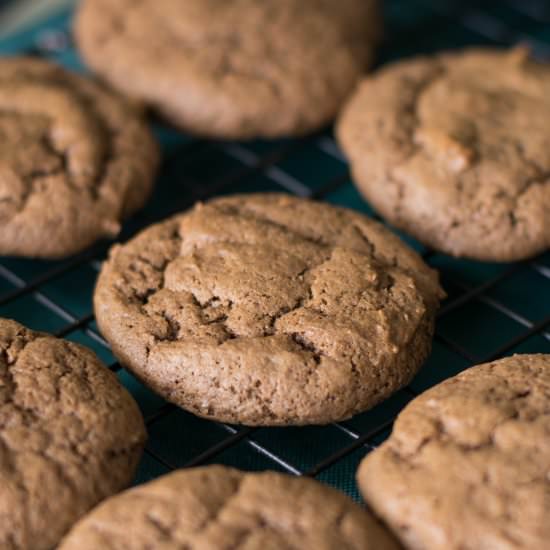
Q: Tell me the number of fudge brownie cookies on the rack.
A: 7